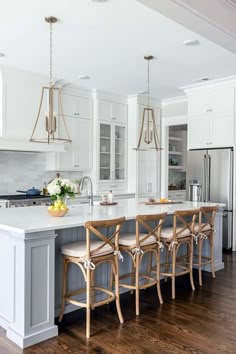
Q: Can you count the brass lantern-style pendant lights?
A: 2